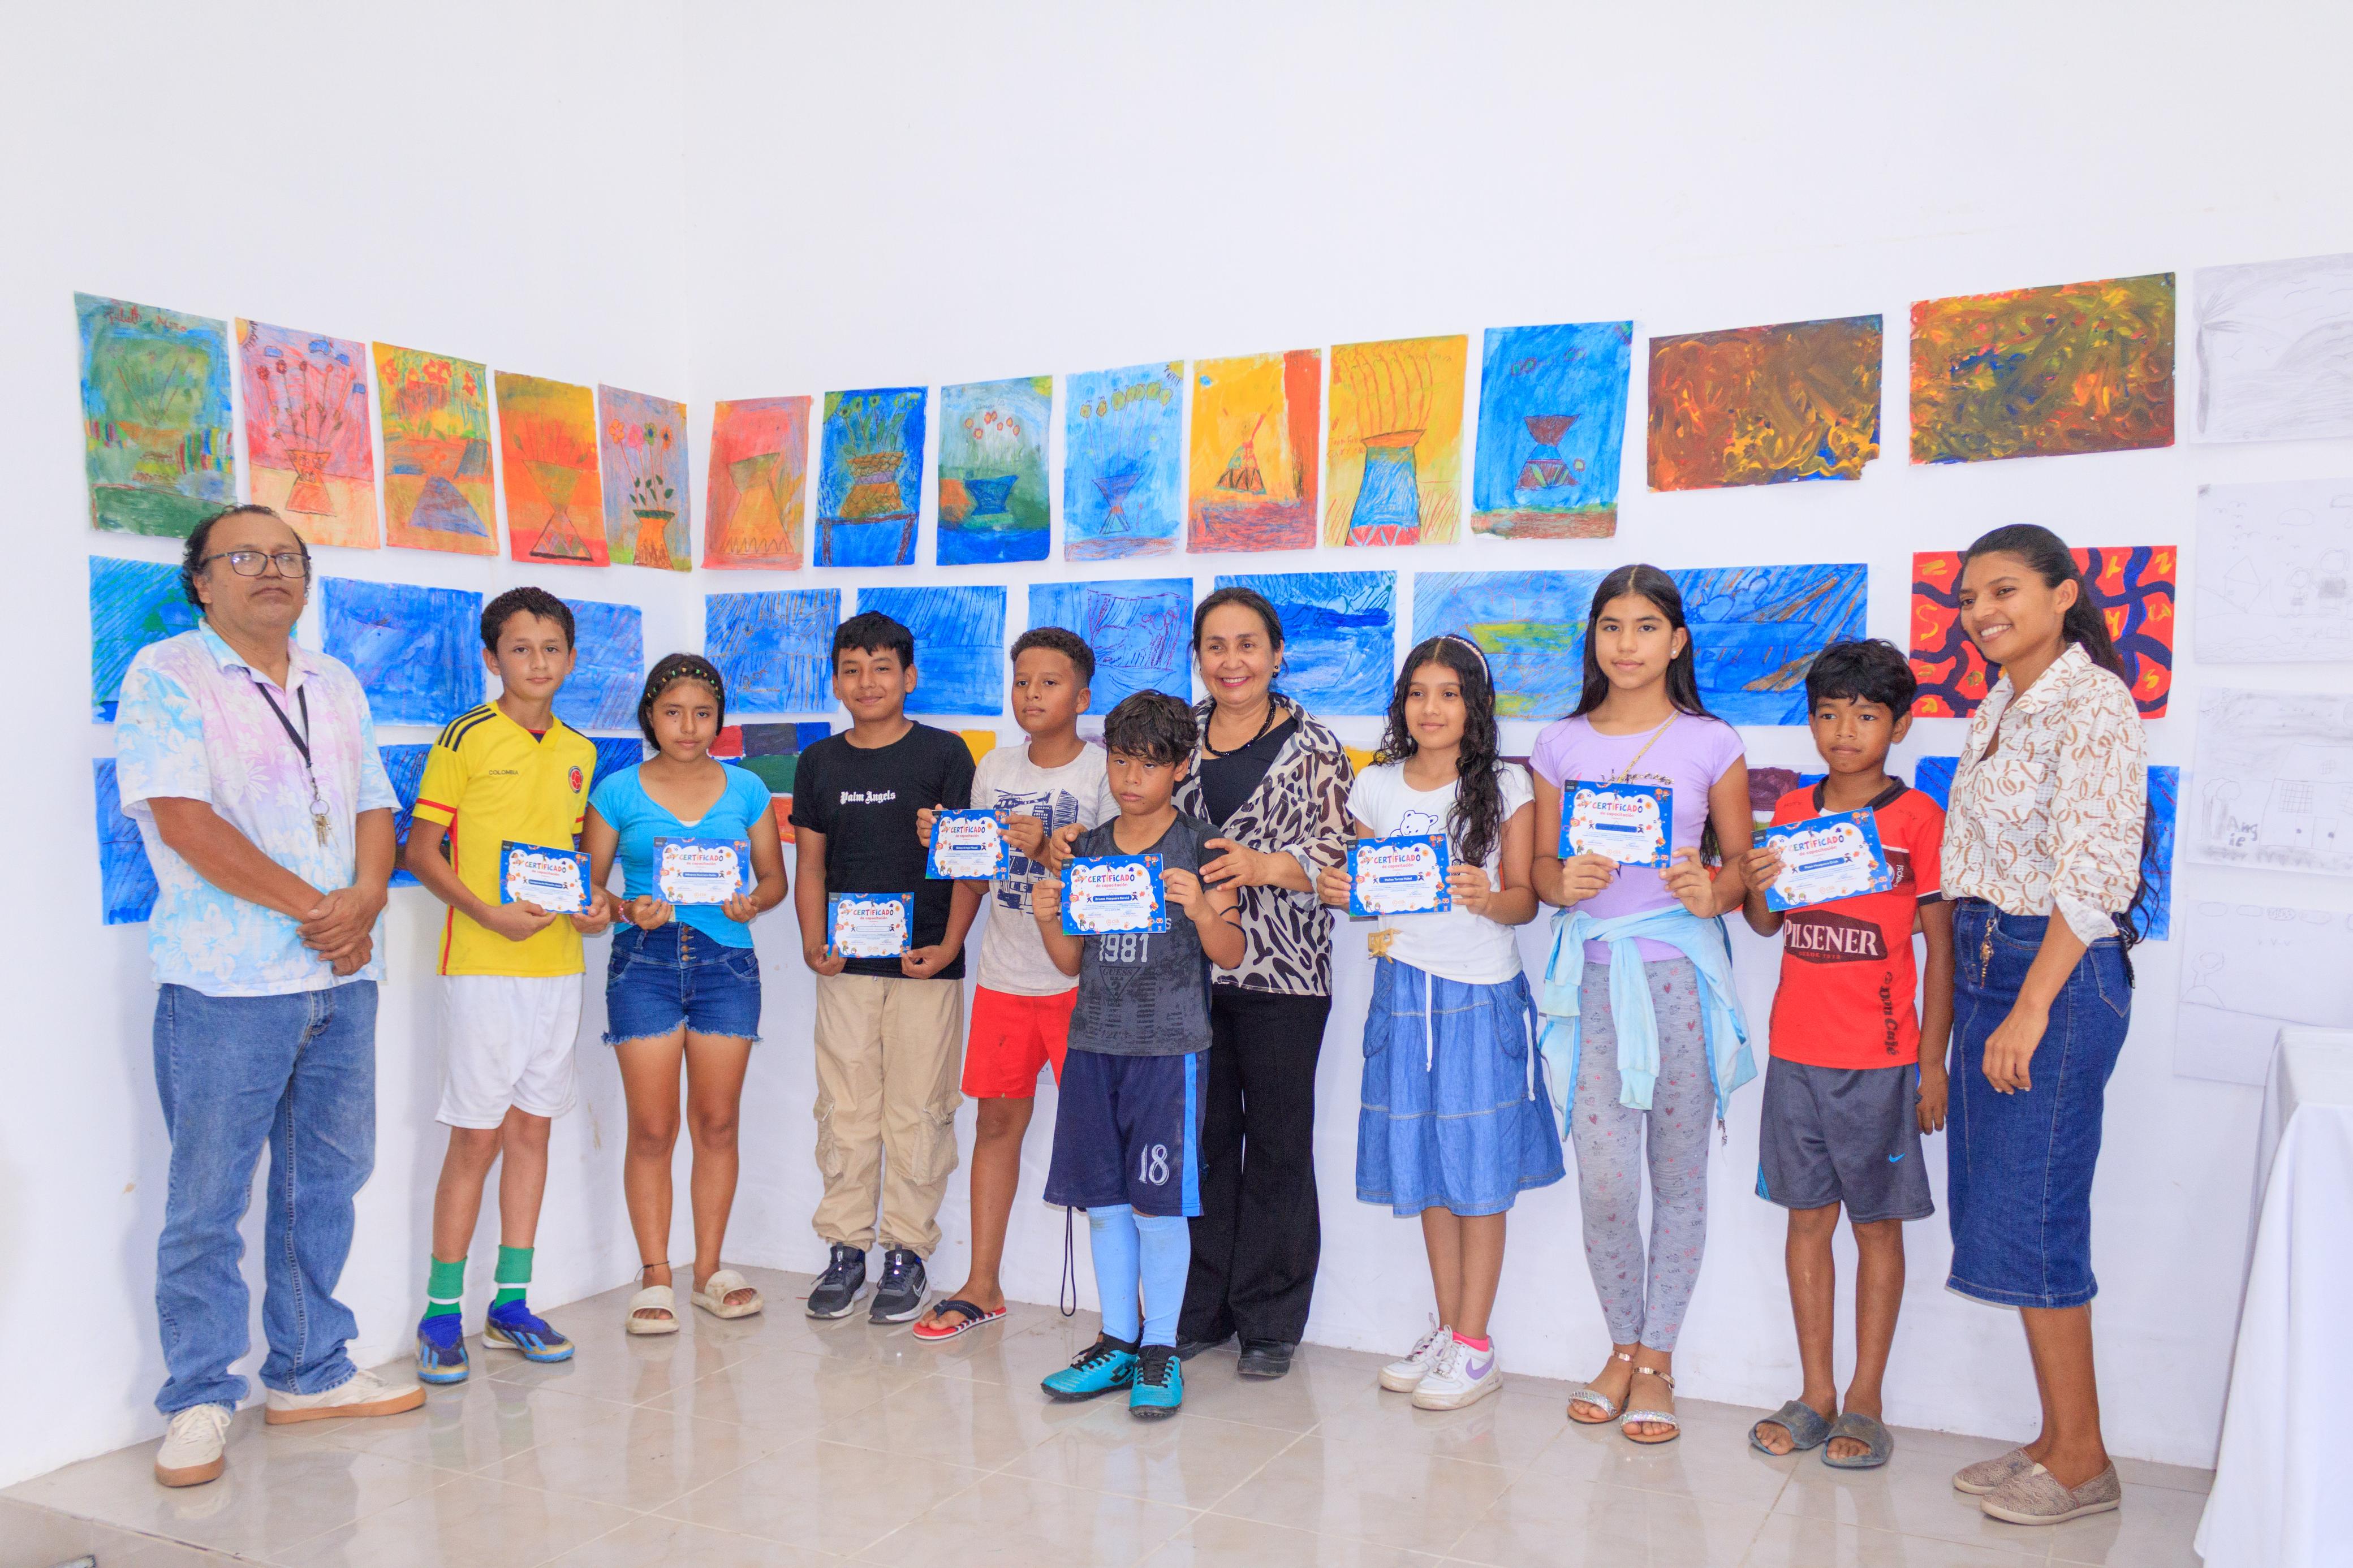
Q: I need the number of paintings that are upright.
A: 12